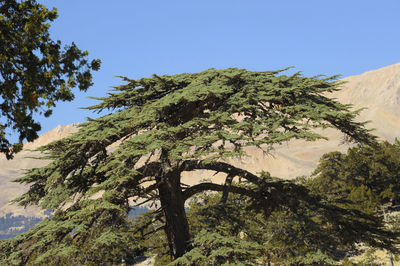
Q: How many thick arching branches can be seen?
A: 2